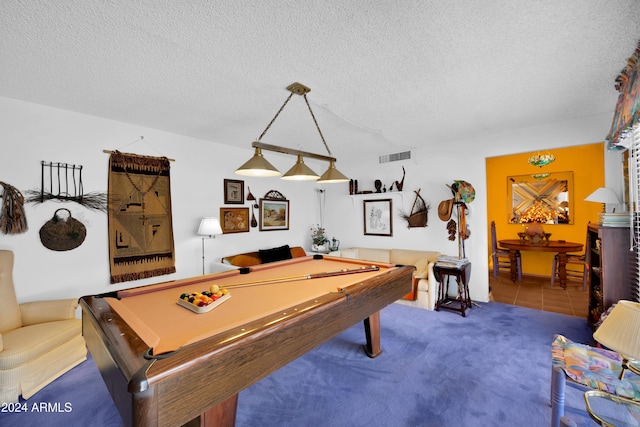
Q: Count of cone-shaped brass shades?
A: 3